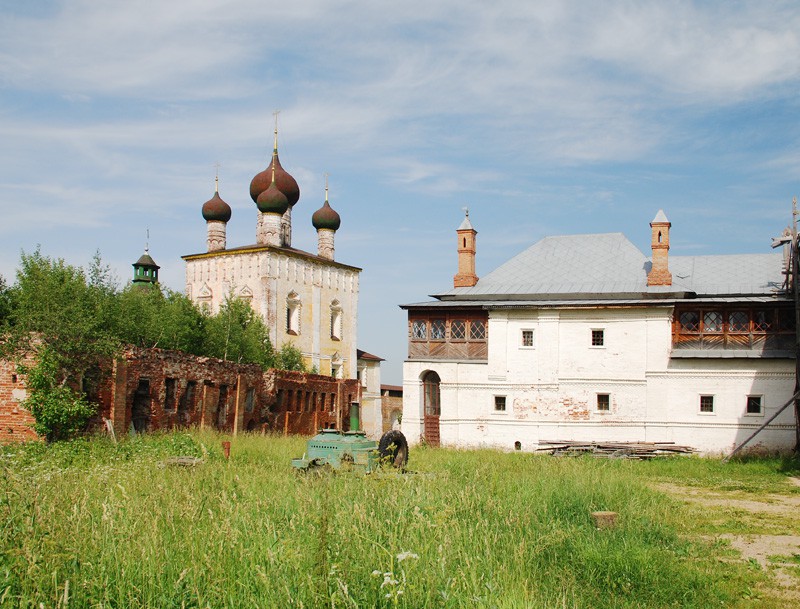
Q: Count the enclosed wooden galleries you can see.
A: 2